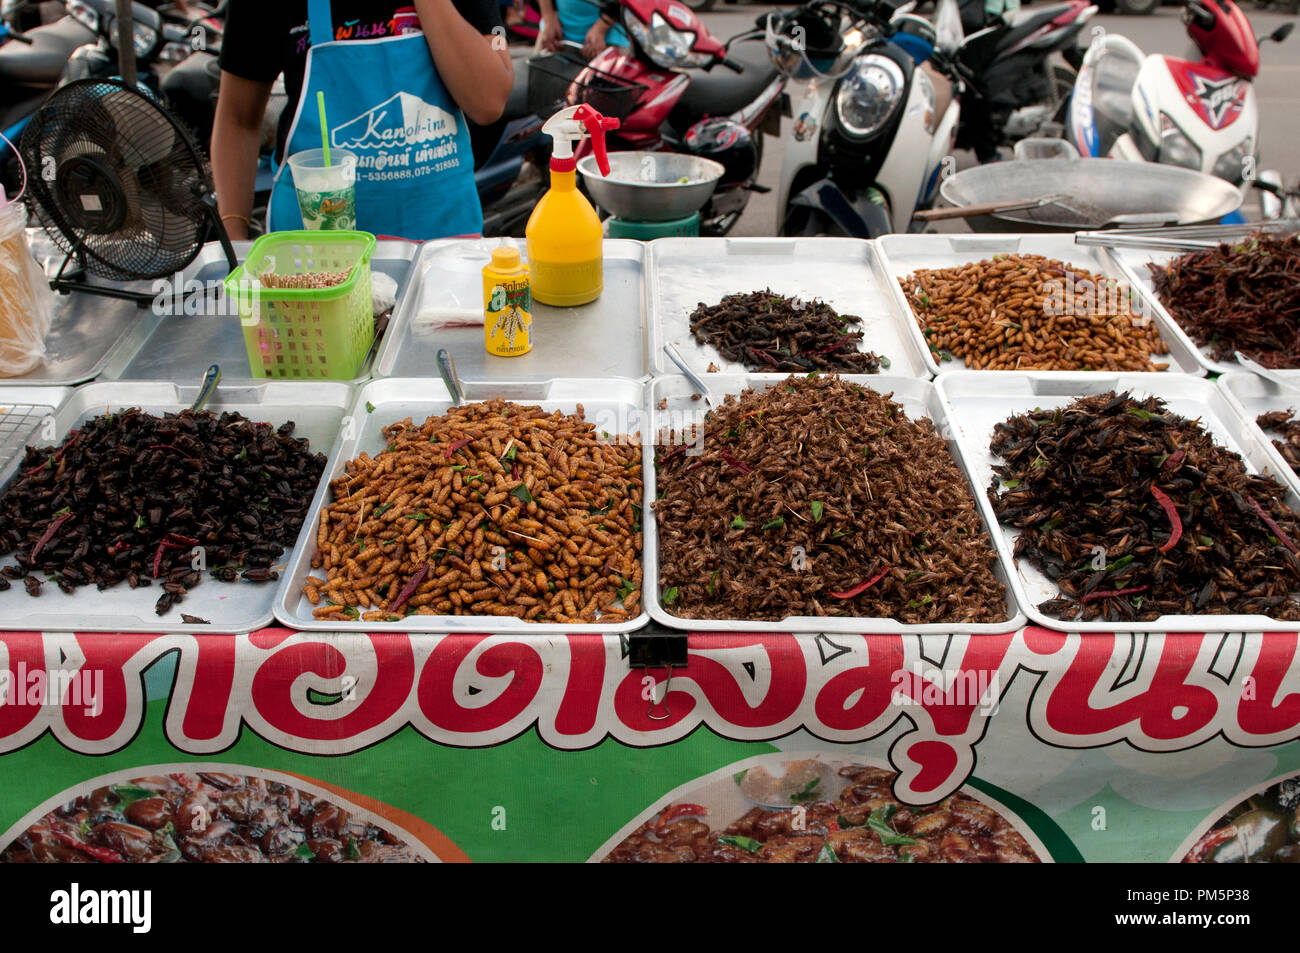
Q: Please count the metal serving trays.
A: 12